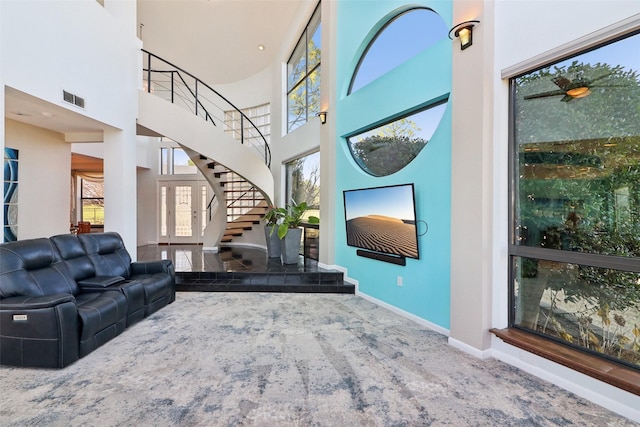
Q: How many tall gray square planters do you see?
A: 2